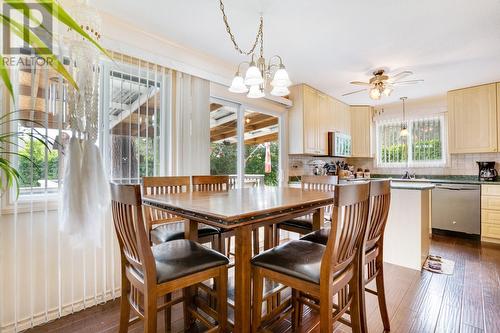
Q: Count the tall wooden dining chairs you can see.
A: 6